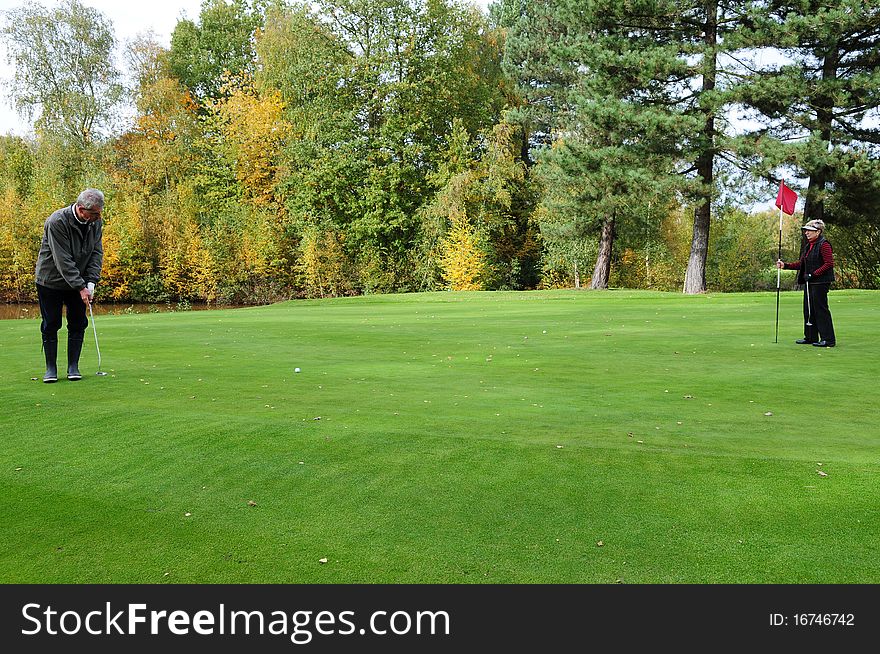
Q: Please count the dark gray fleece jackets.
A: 1